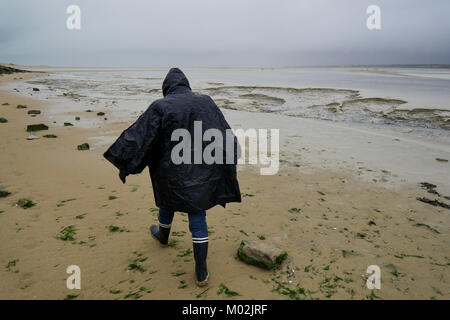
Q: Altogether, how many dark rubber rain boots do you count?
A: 2